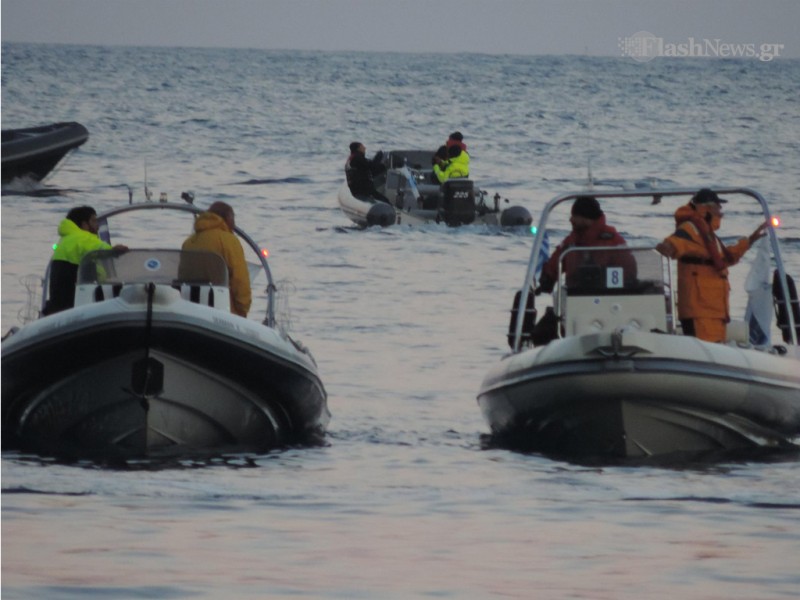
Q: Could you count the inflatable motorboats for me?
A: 4